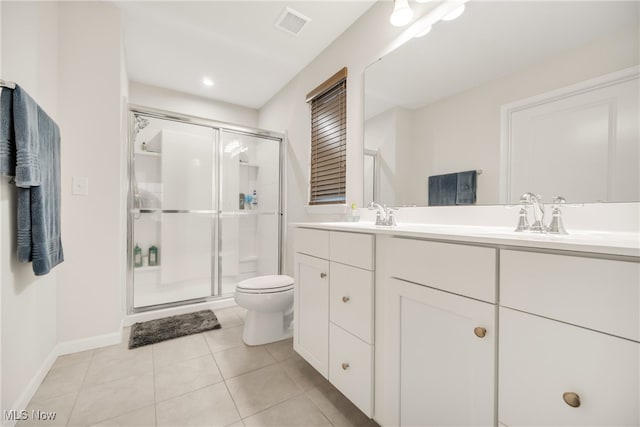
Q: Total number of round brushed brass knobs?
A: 5